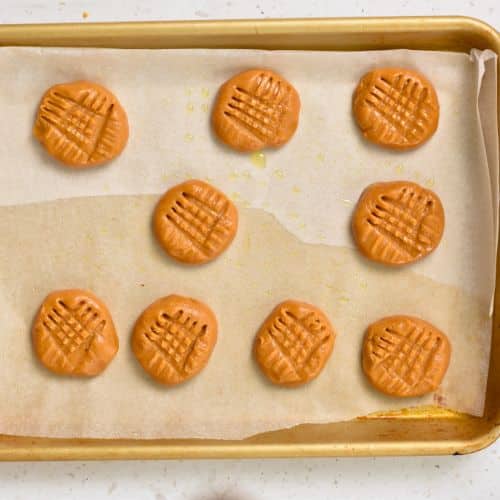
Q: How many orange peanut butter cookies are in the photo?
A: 9